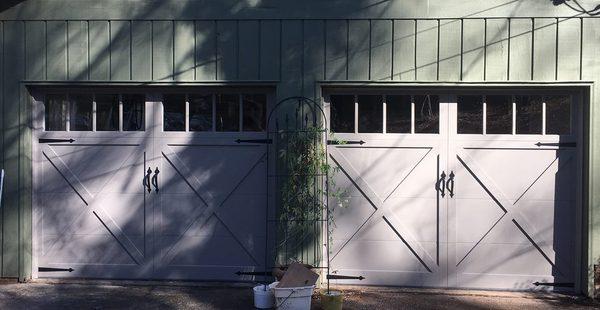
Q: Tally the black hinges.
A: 8